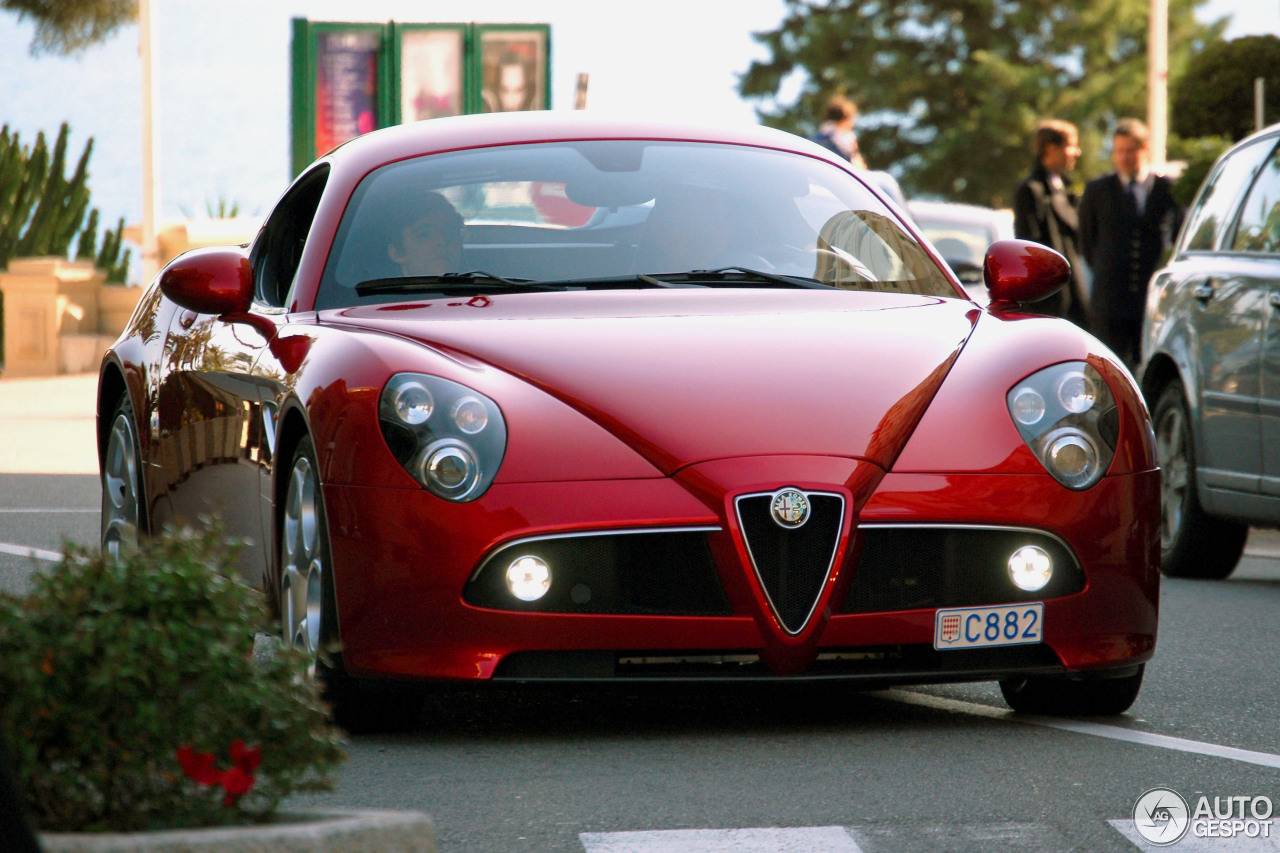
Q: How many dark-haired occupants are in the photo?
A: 1